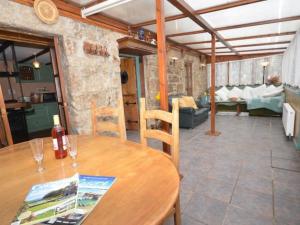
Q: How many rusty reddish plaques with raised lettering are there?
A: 1